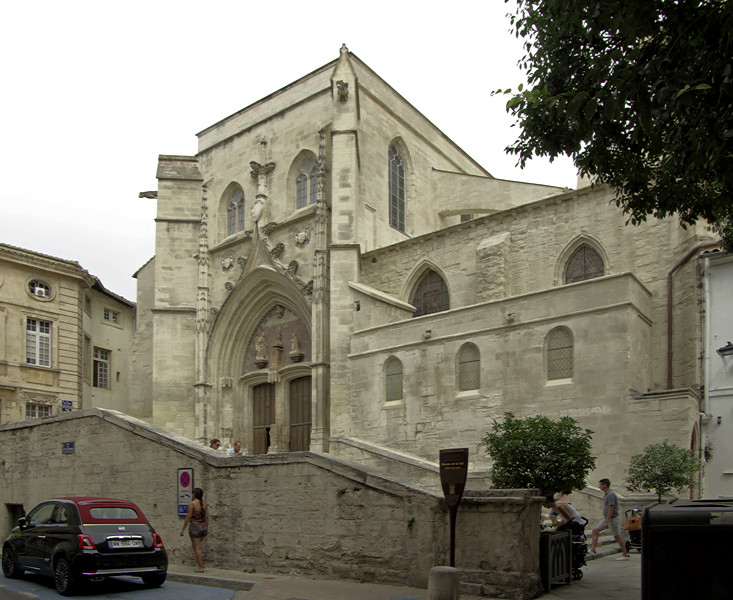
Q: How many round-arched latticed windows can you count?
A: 3